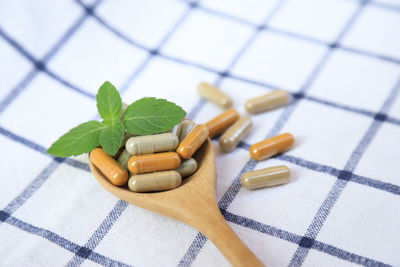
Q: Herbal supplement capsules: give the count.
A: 14